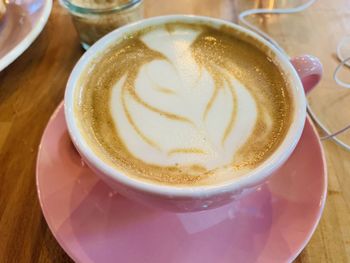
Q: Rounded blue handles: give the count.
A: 0